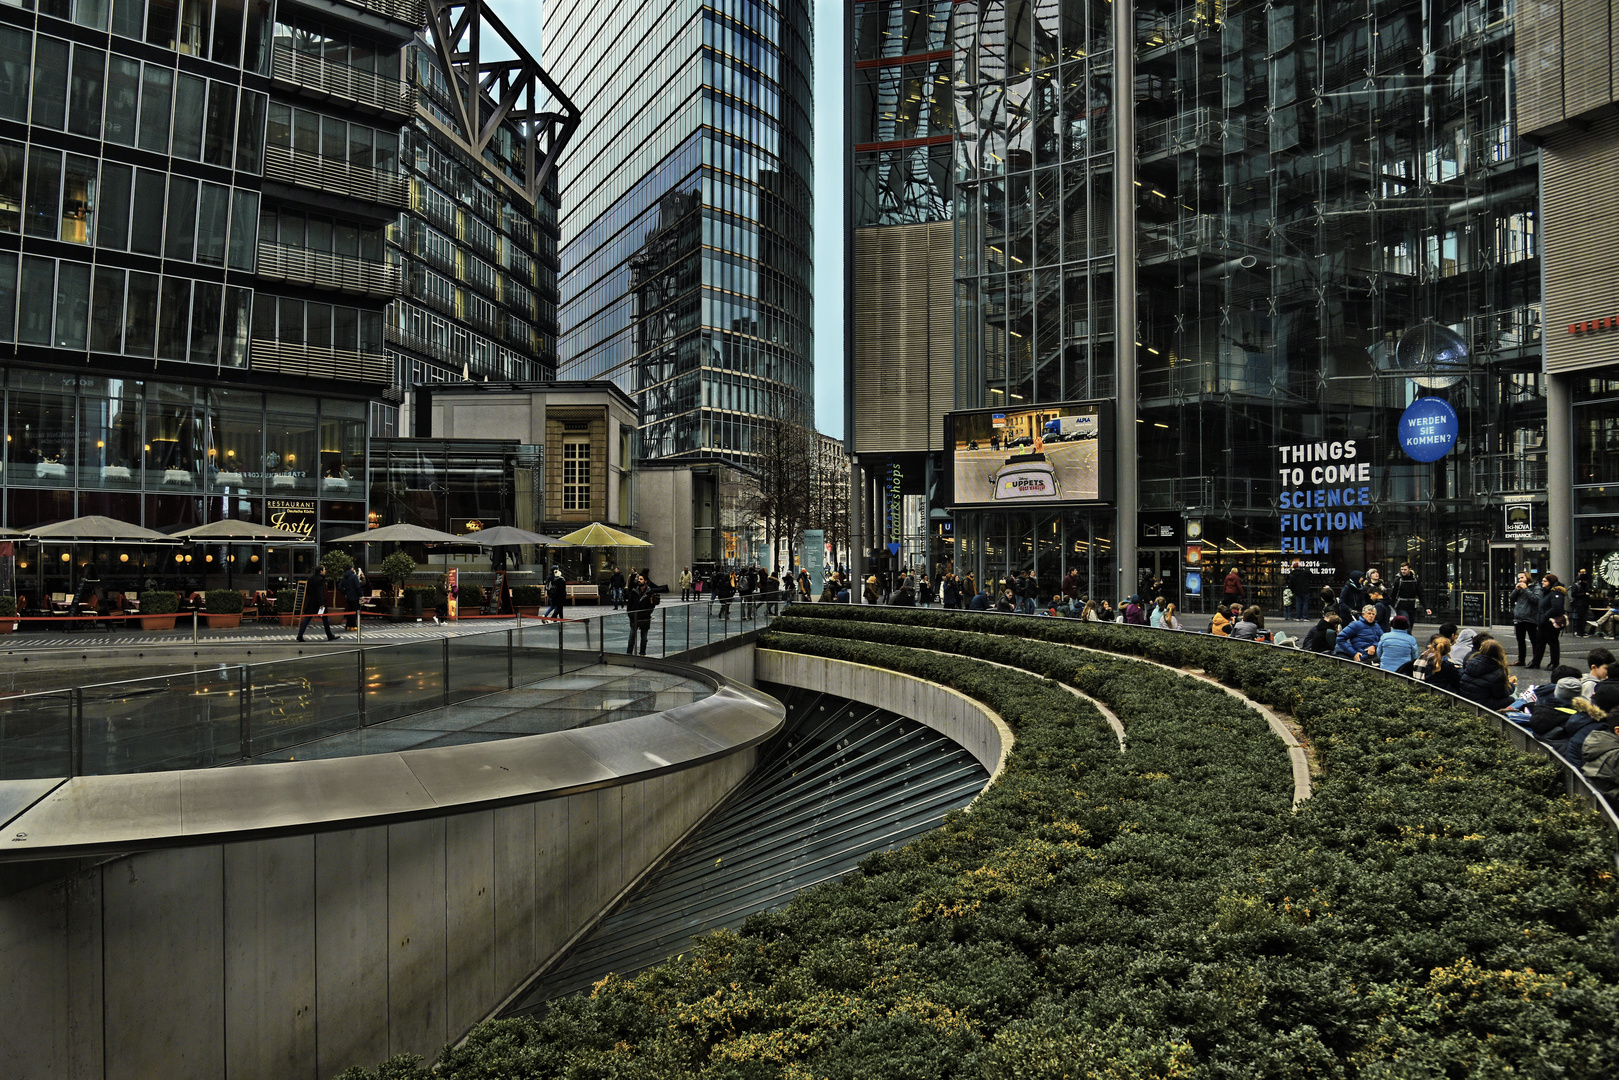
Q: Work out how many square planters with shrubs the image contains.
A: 7